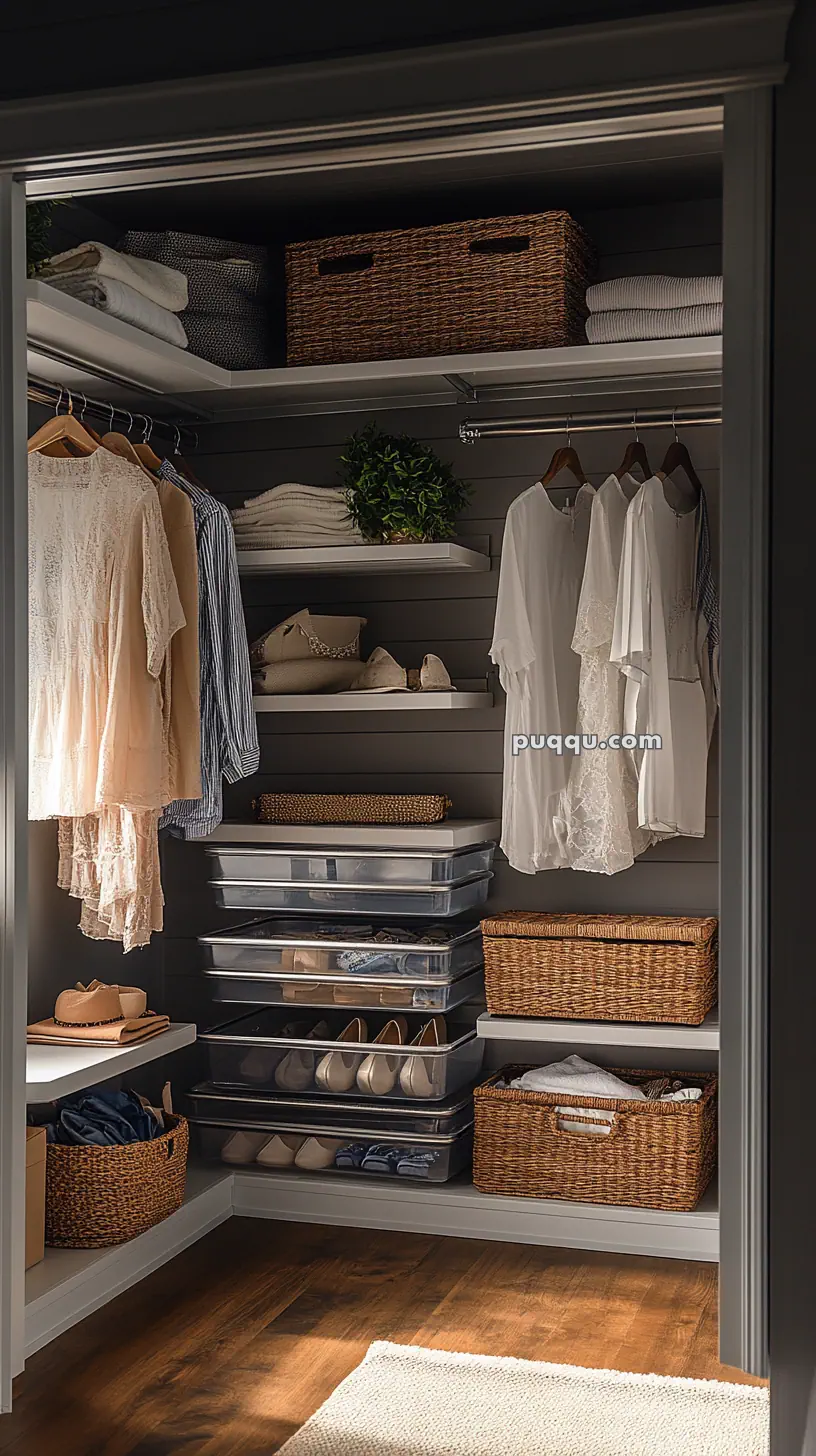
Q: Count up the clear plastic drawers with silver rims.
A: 7